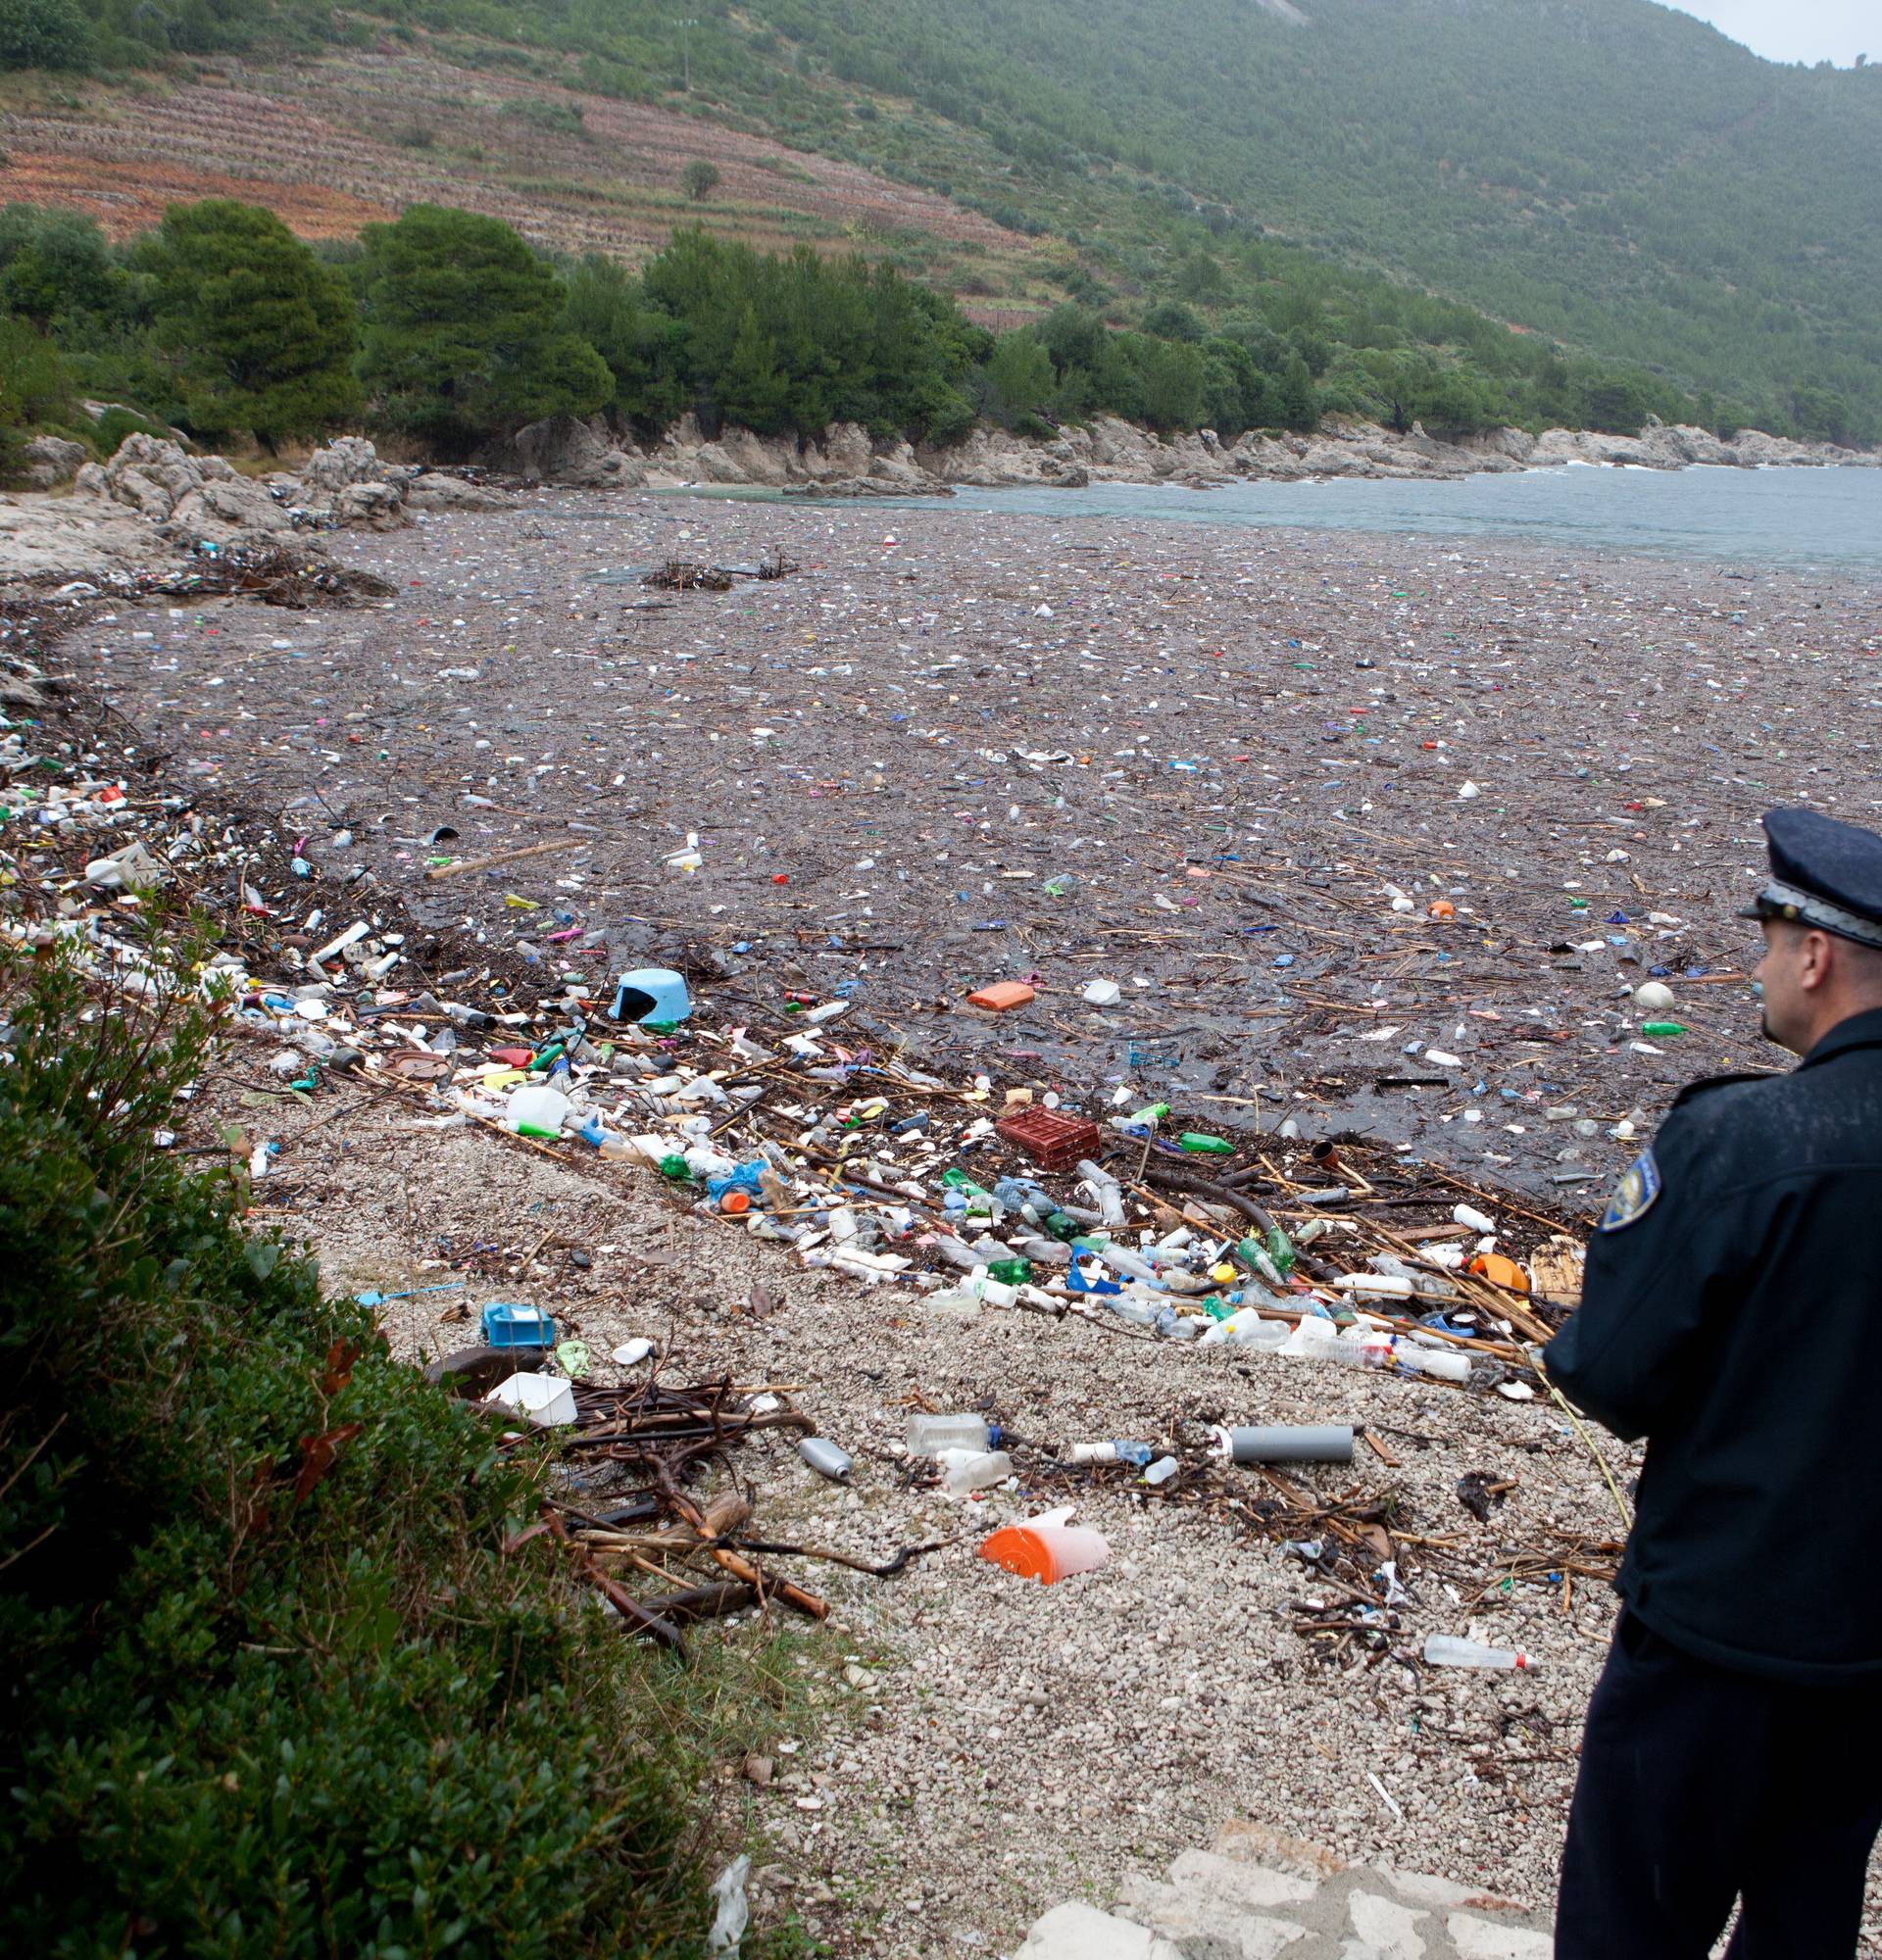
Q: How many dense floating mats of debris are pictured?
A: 1